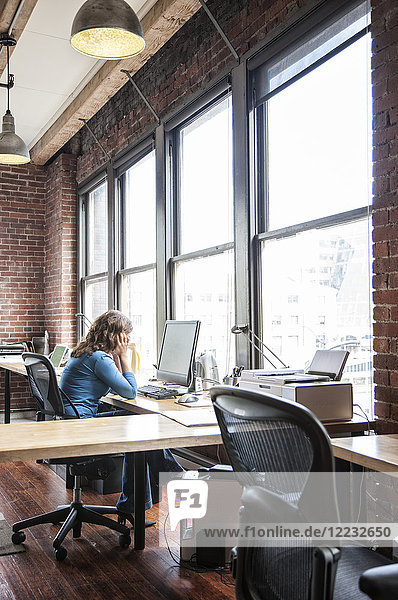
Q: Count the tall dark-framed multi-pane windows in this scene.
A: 4